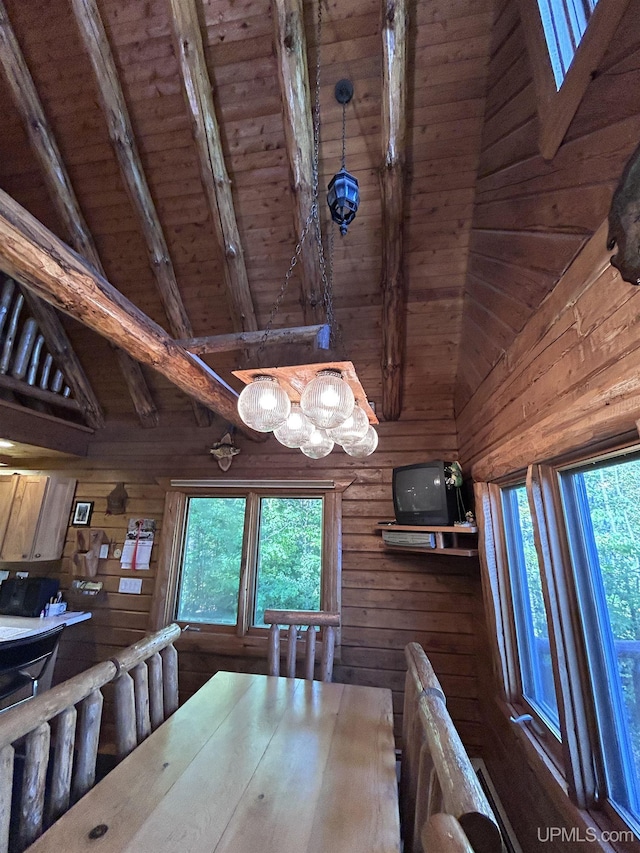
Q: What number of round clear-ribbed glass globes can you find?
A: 6